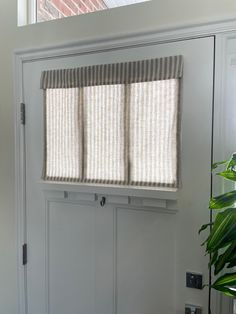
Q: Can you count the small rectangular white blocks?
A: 4